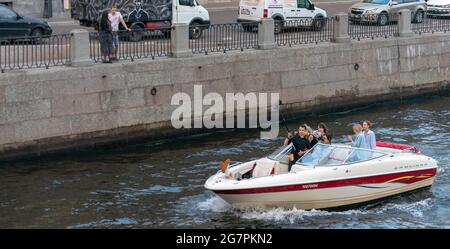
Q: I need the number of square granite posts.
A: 5